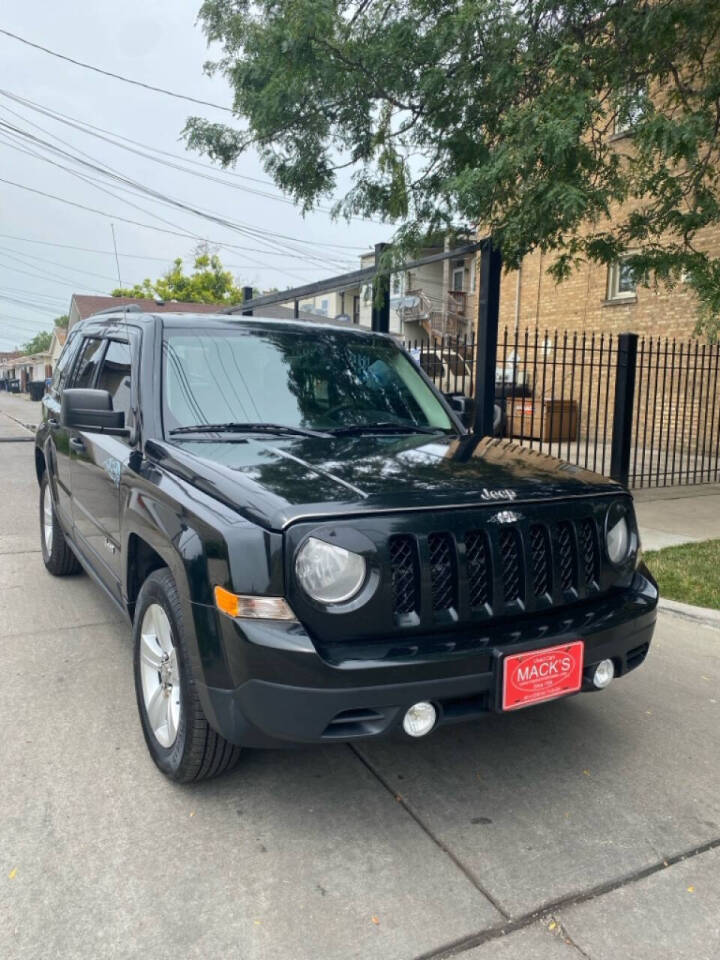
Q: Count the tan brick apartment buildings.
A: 1